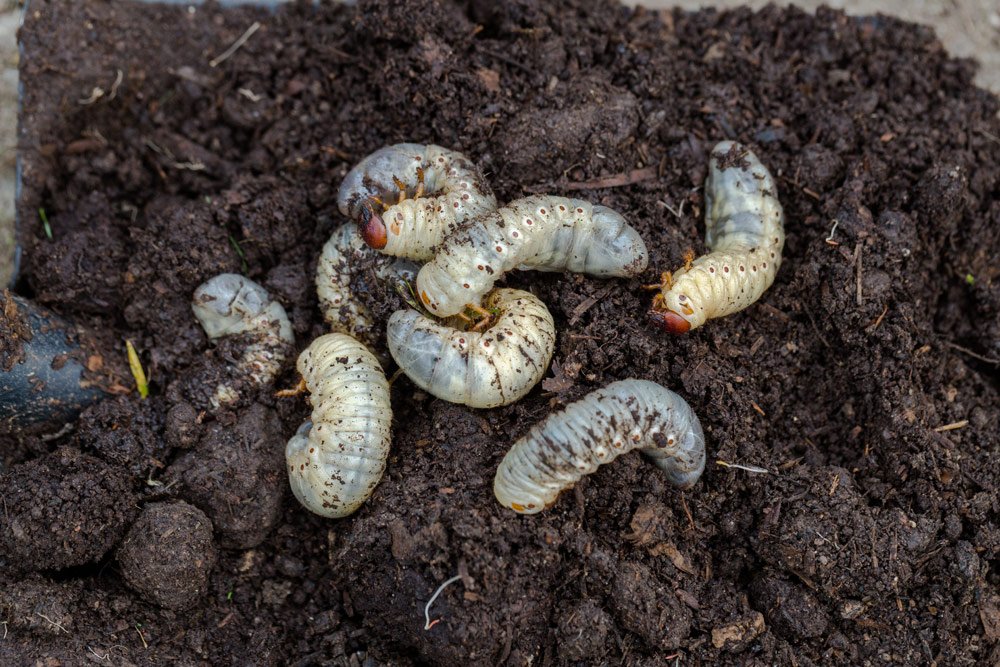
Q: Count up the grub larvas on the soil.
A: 8